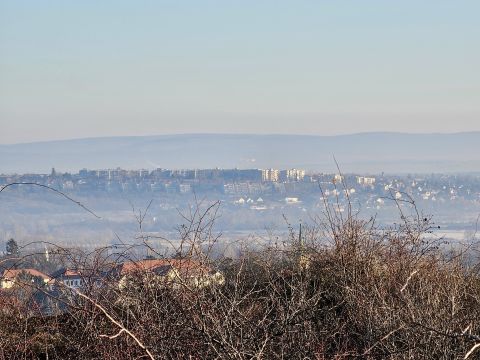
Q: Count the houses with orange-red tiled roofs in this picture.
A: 3